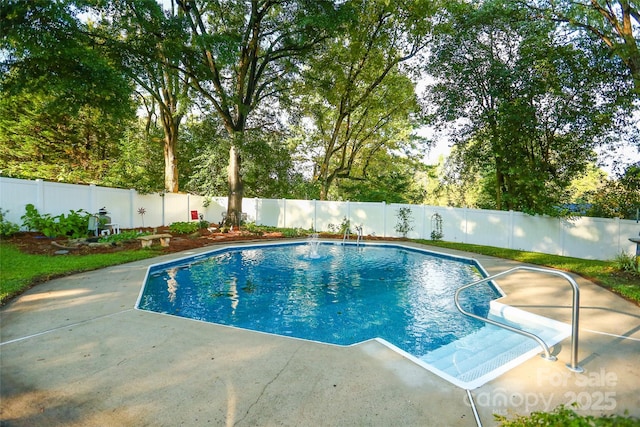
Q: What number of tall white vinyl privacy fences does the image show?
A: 1